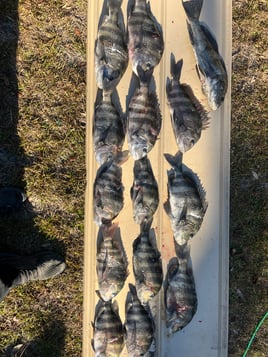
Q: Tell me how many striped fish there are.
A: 13